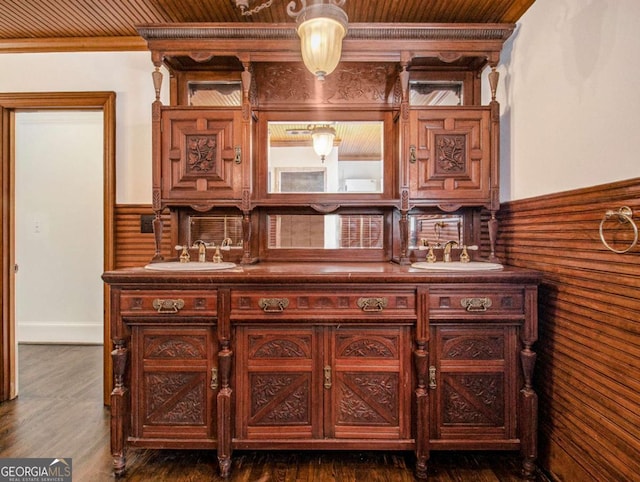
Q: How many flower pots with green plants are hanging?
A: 0